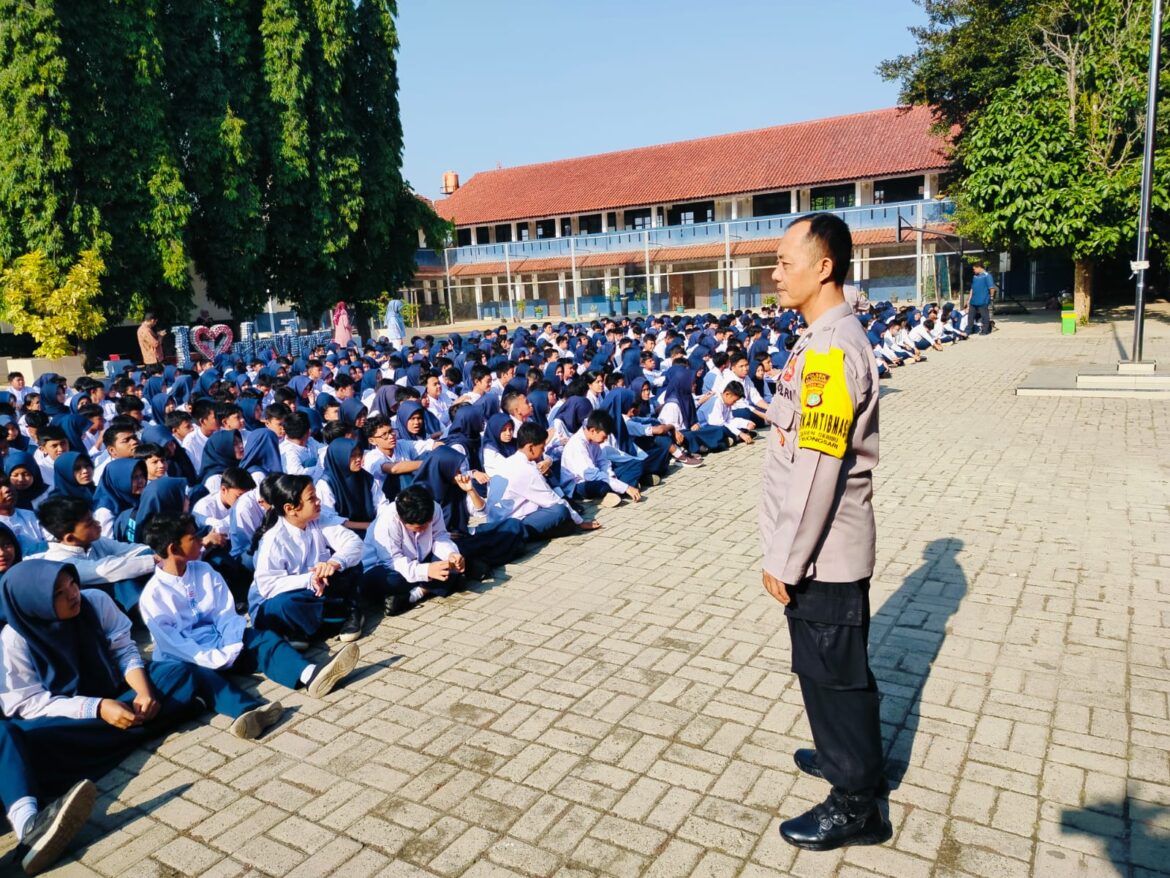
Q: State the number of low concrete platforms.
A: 1